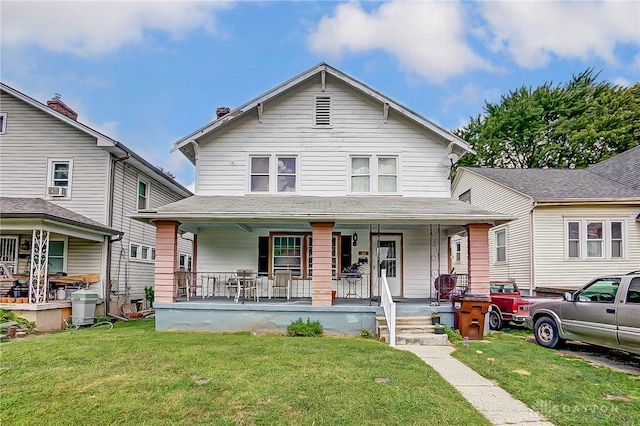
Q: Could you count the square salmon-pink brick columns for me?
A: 3